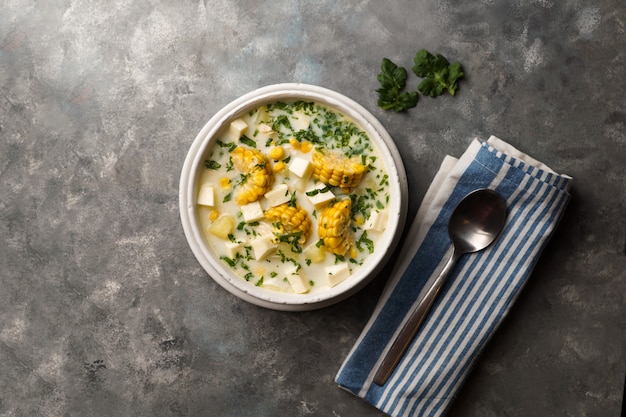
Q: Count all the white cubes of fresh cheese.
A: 11